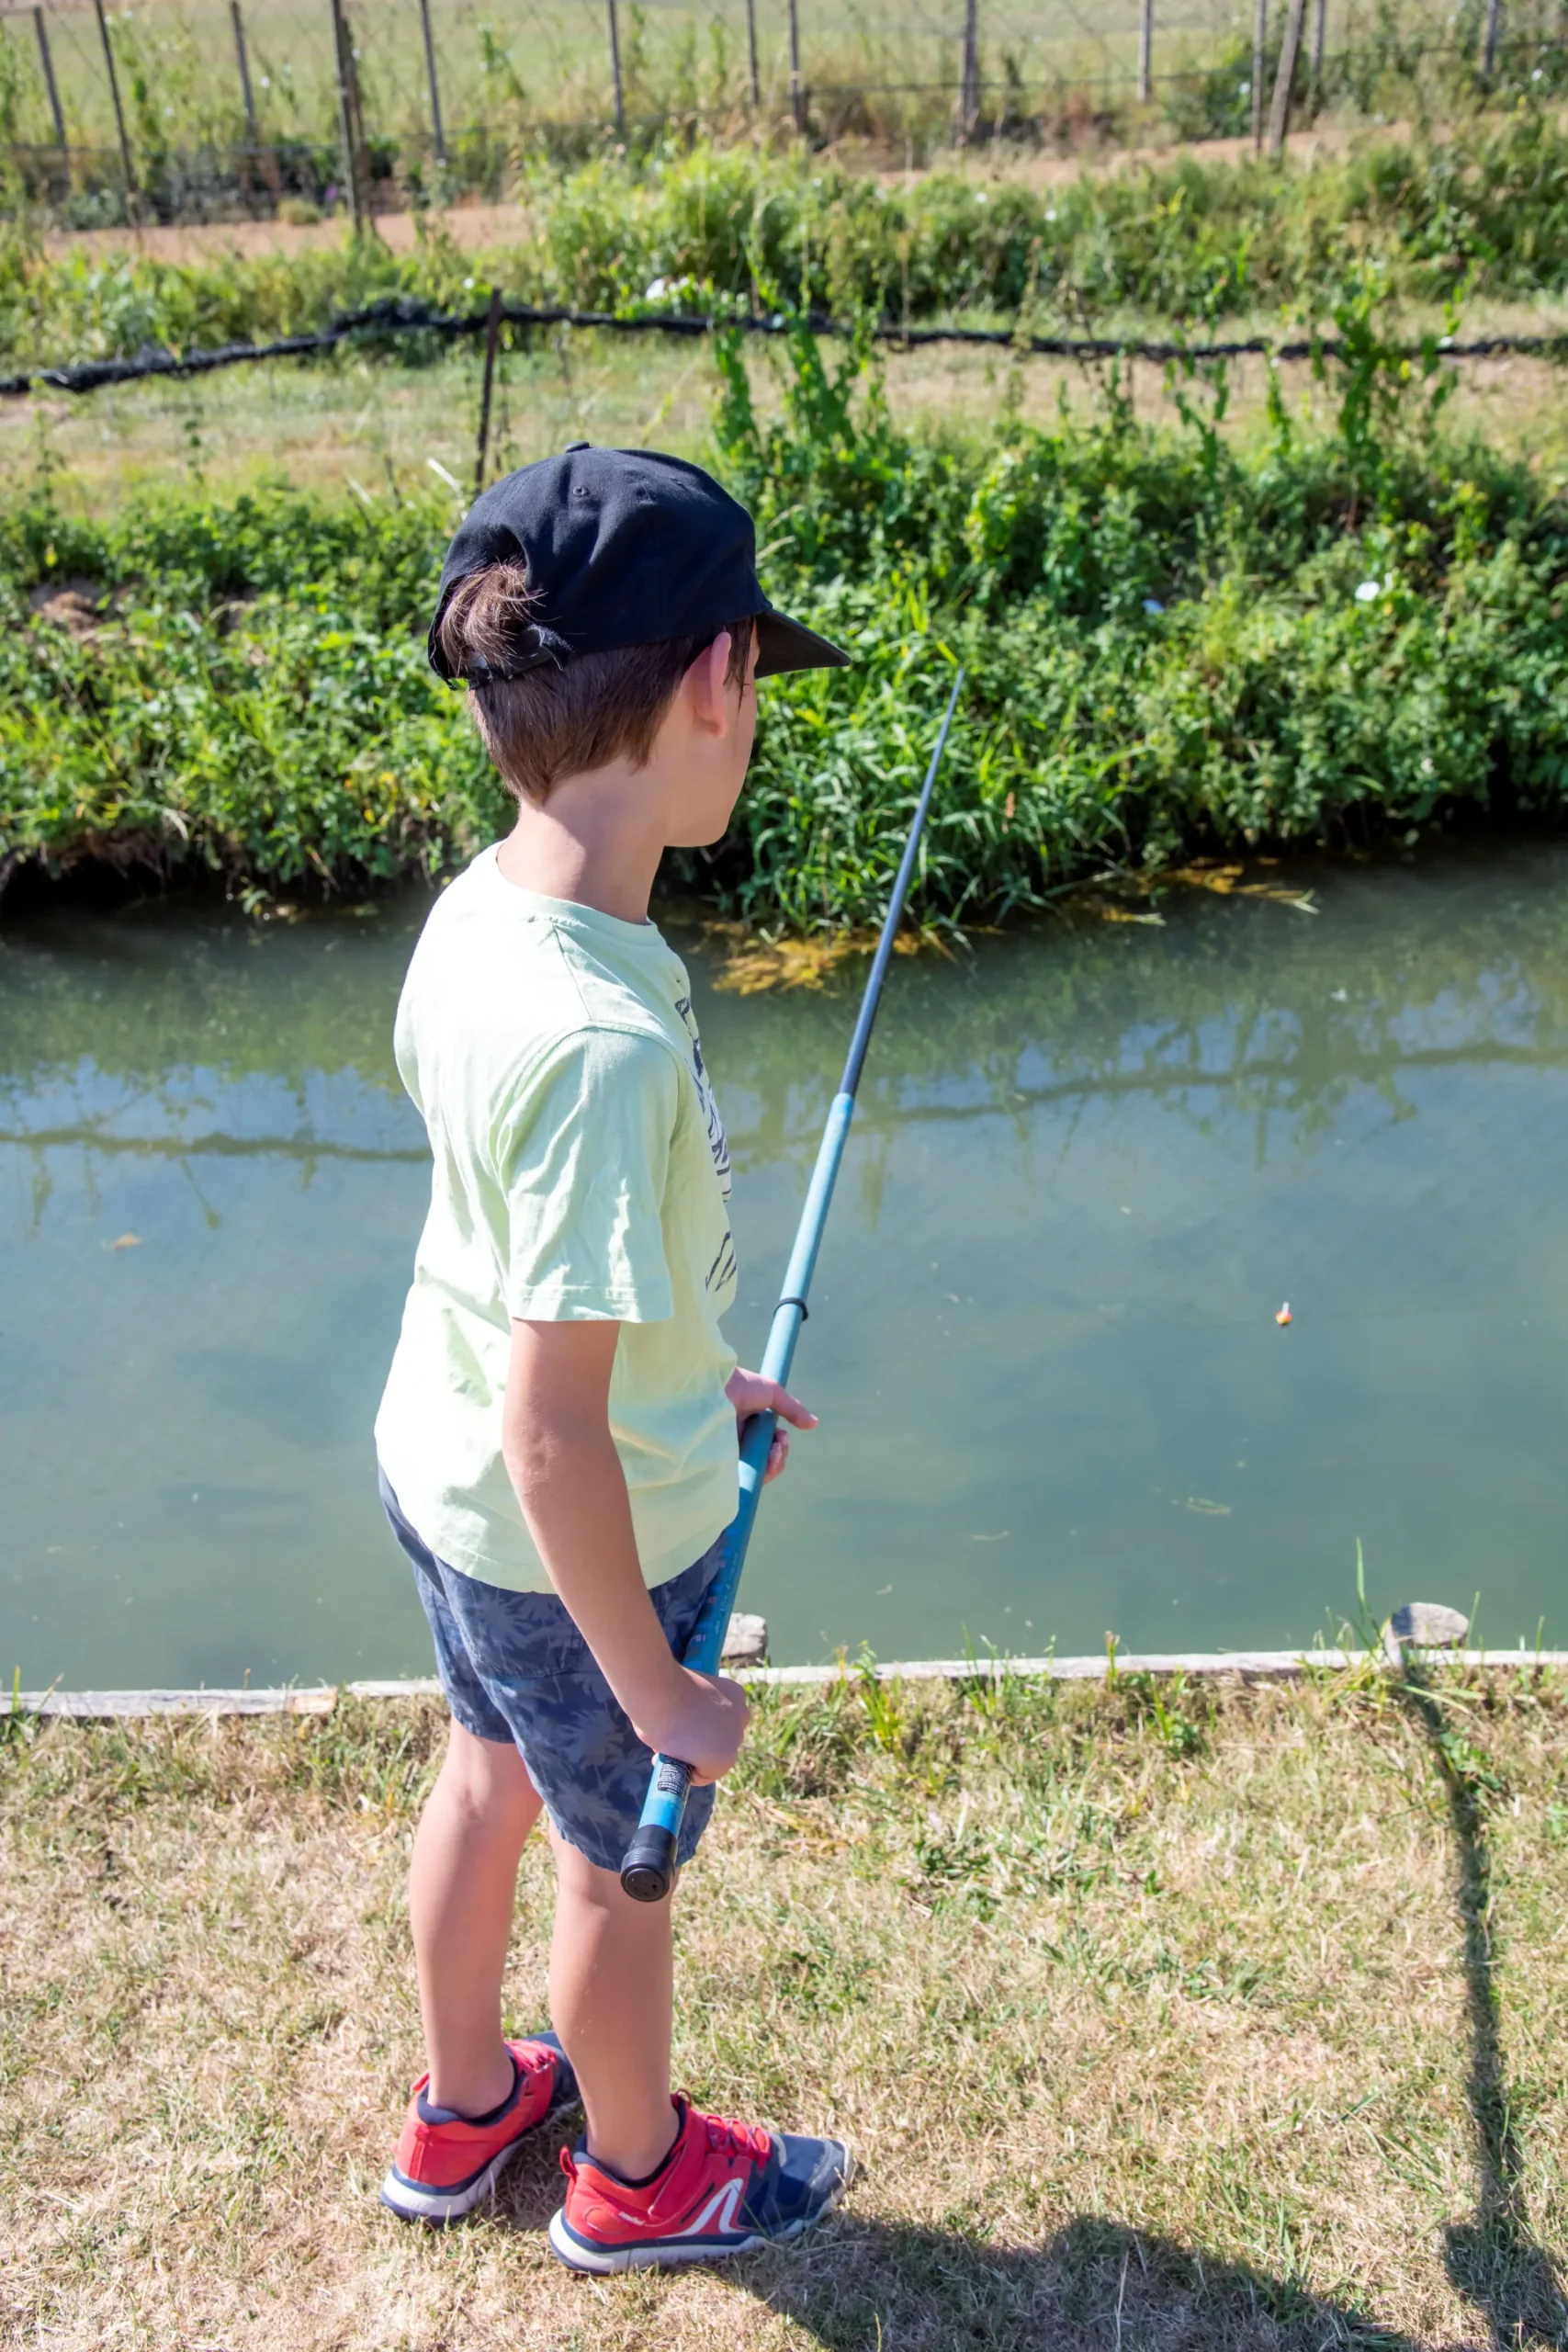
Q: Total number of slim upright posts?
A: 15